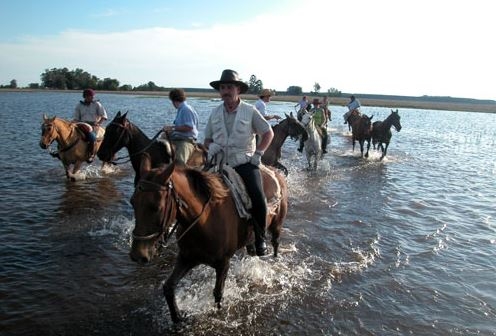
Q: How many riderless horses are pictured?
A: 2